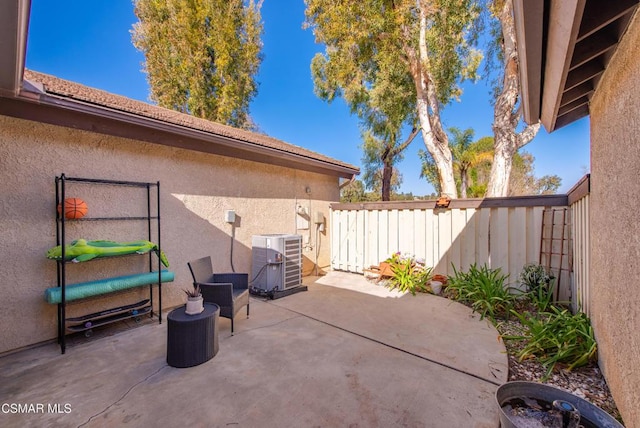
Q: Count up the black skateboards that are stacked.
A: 2